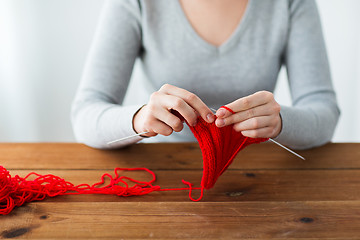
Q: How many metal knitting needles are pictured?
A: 2